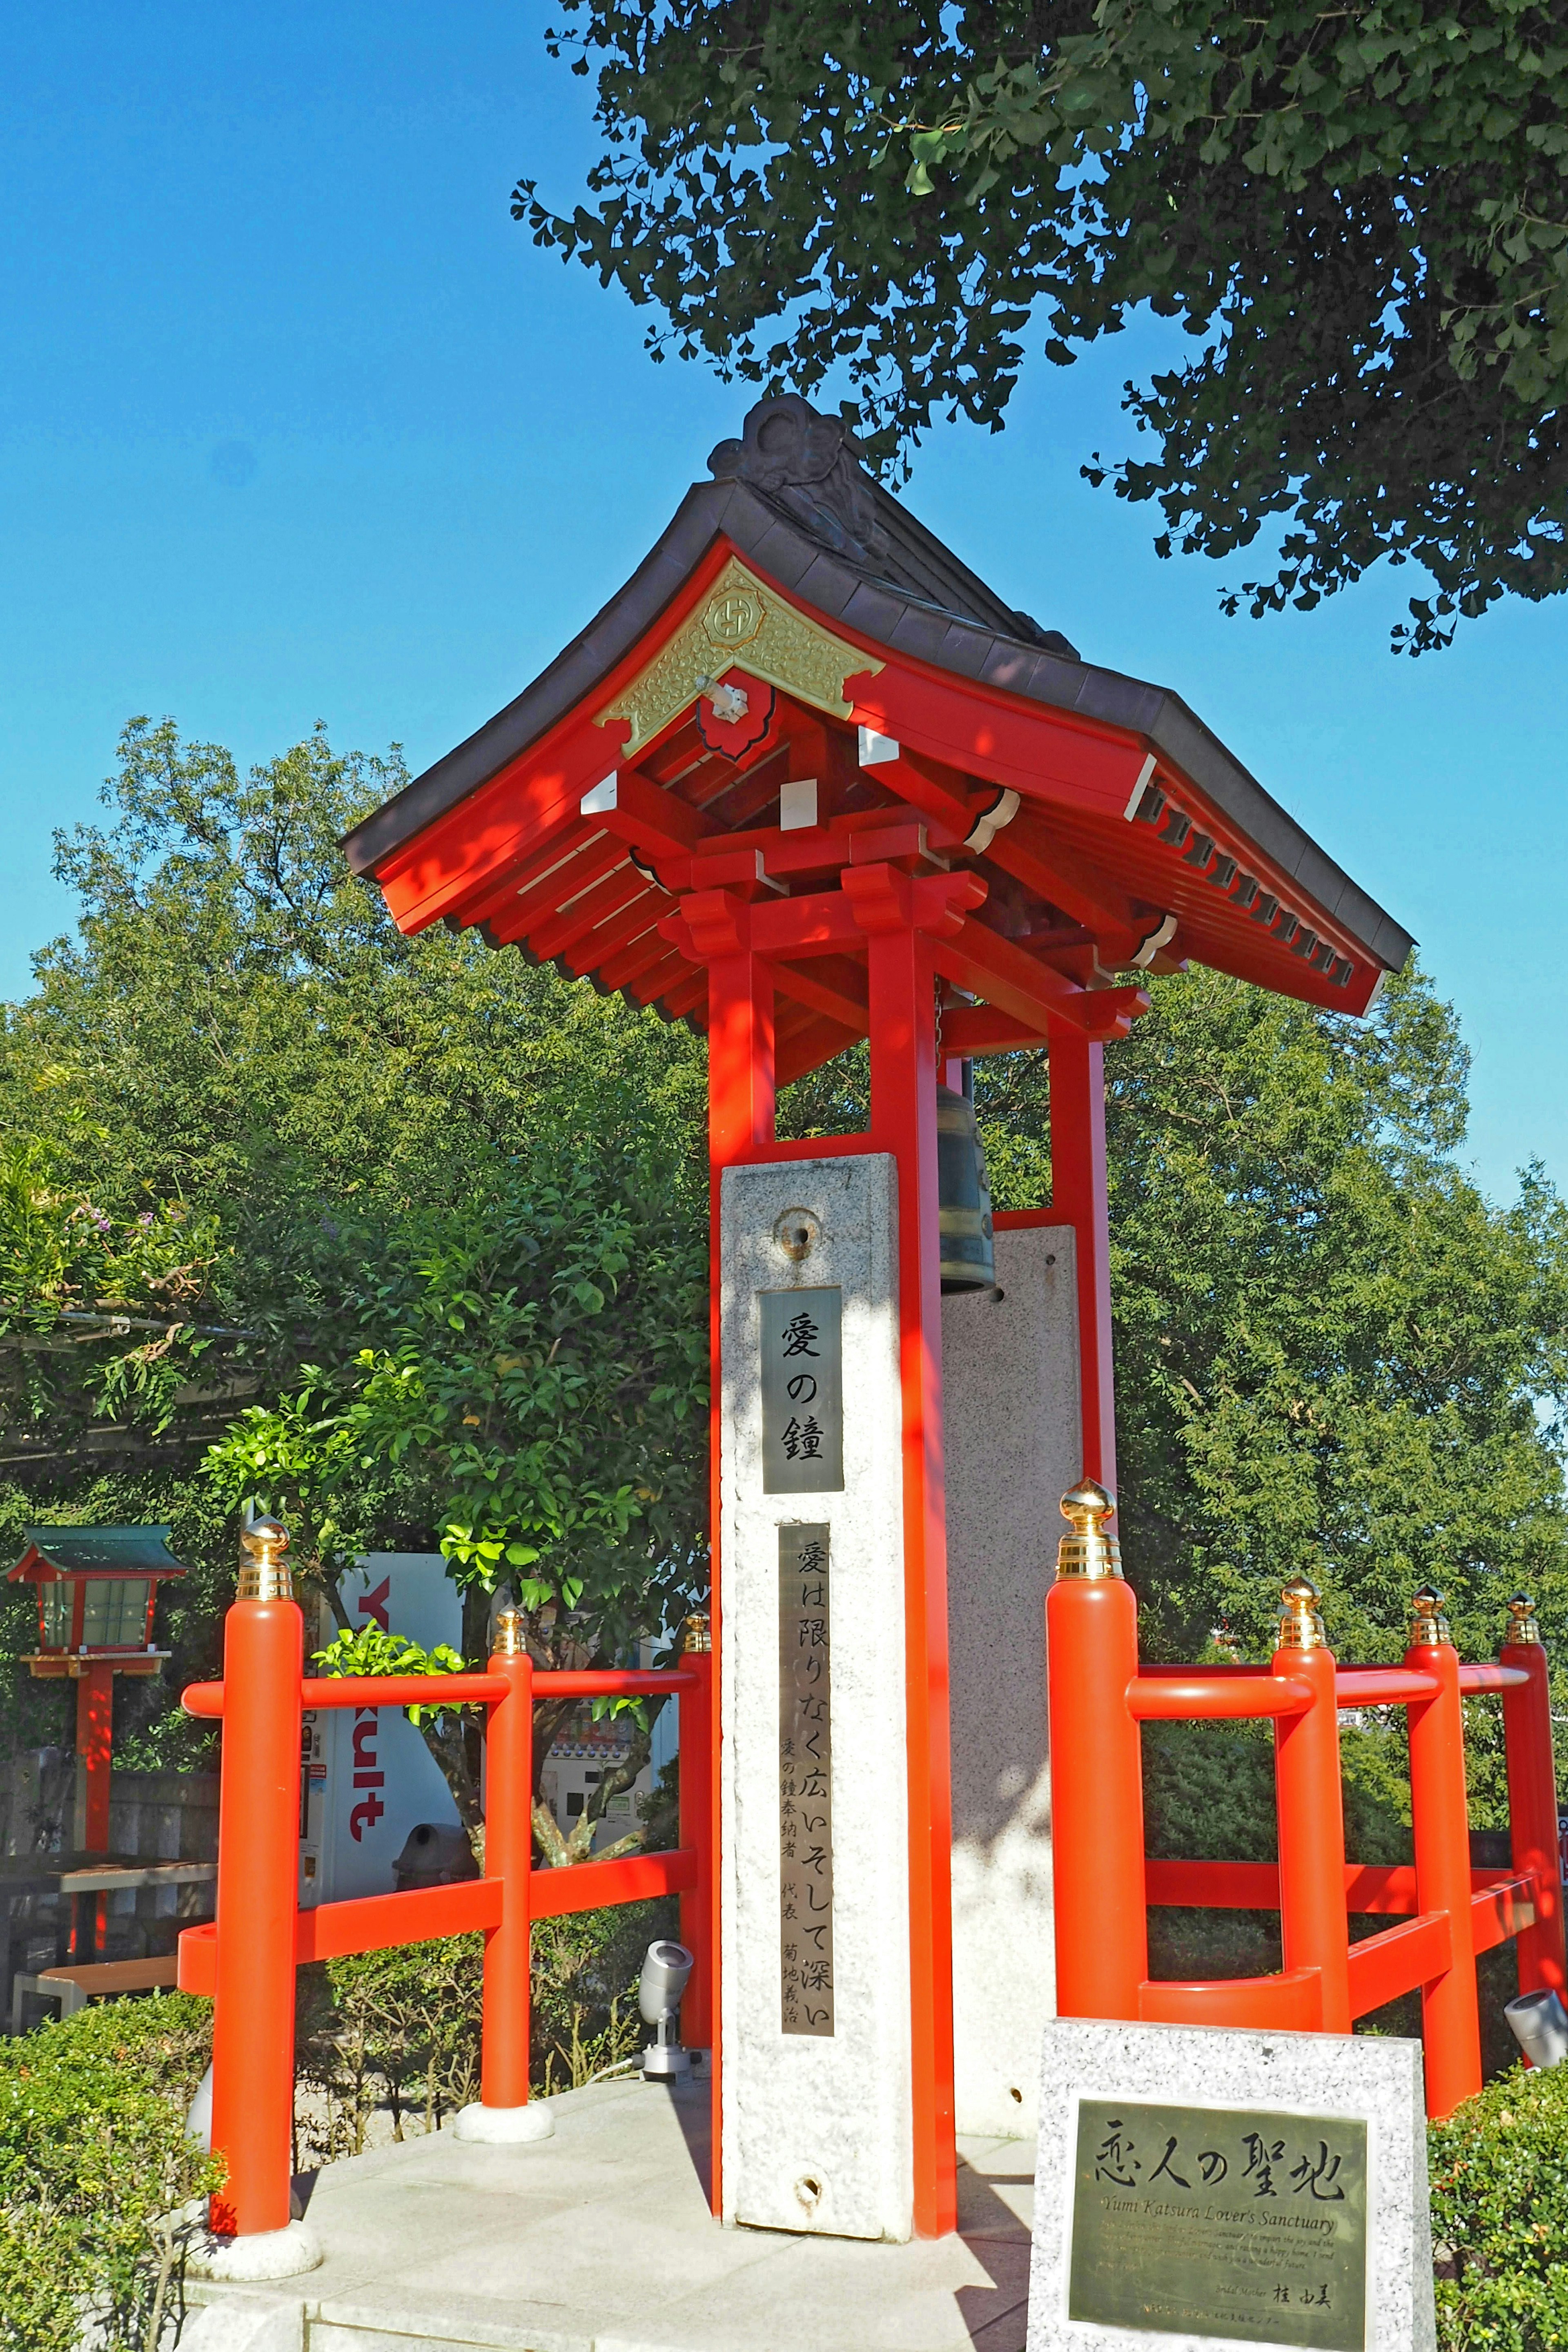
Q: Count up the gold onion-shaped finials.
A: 7